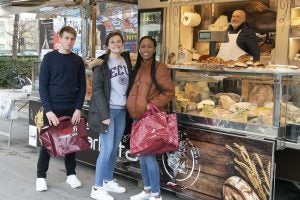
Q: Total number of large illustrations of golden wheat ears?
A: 1